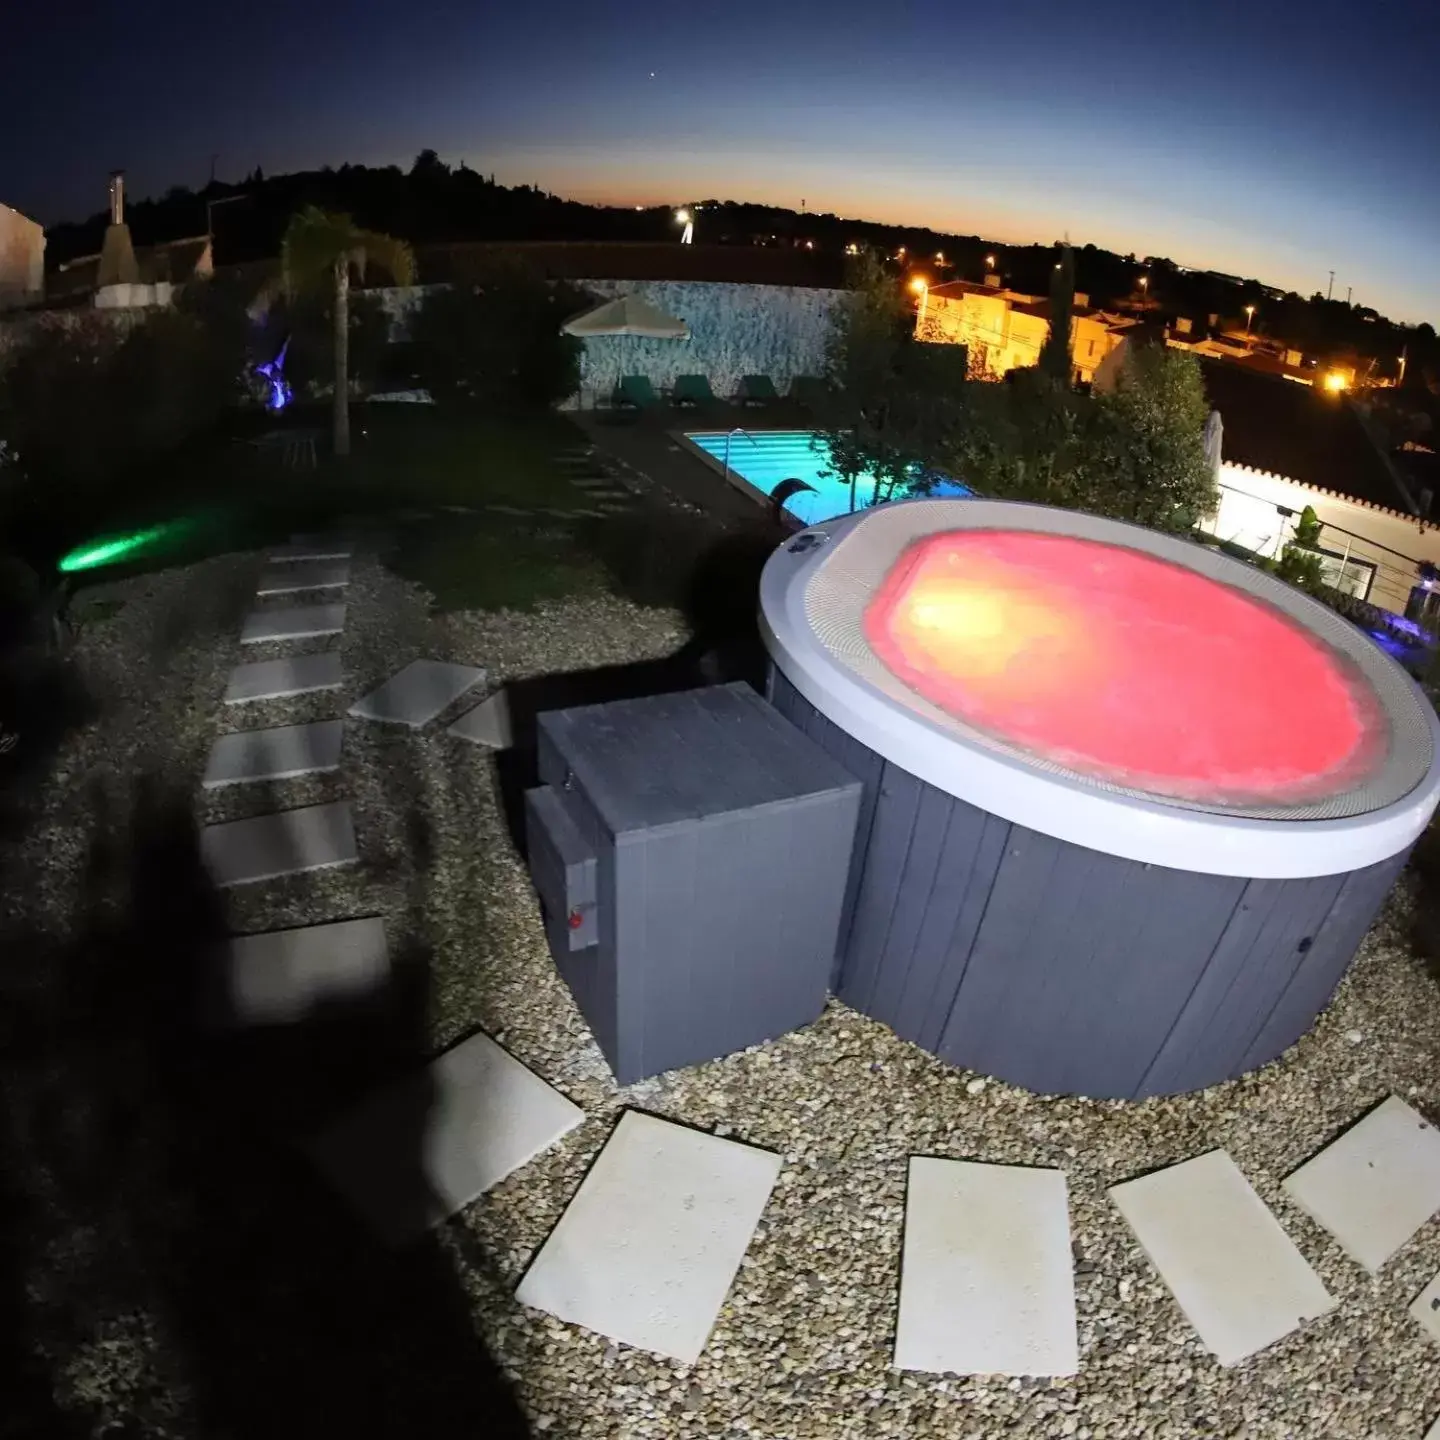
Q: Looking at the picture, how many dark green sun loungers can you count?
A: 4